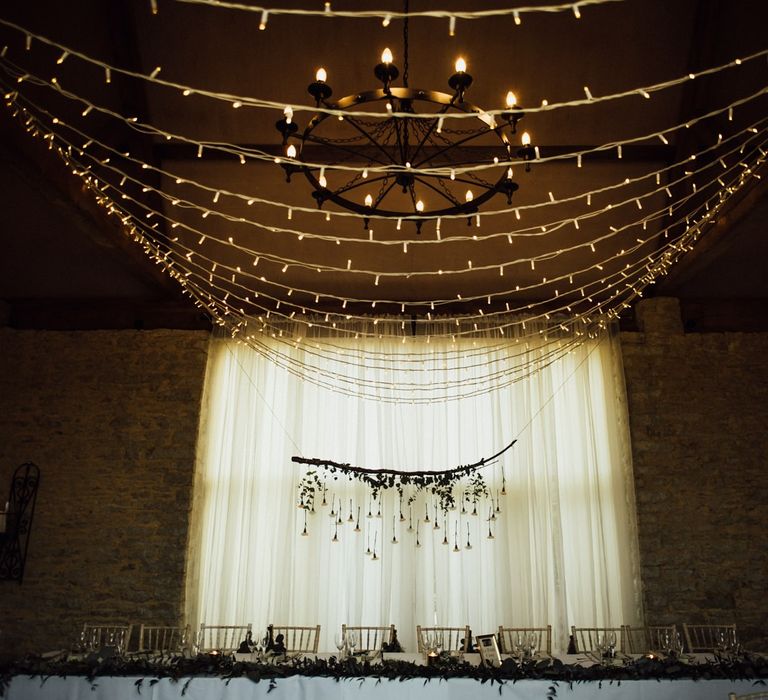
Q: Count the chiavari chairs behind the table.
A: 10